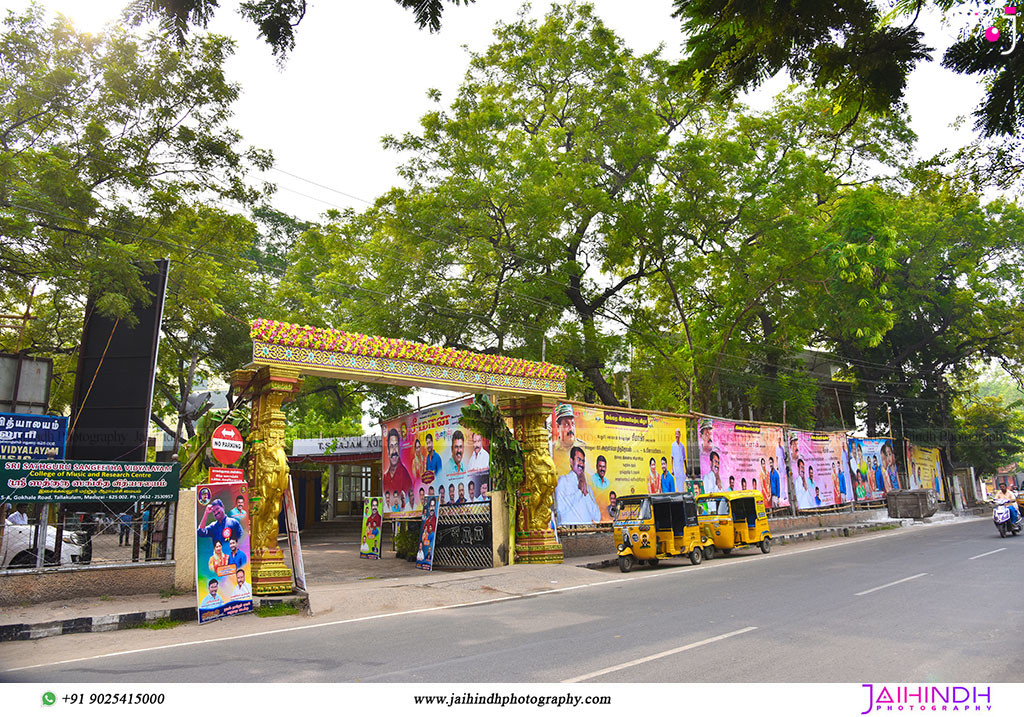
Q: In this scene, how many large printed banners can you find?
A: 6